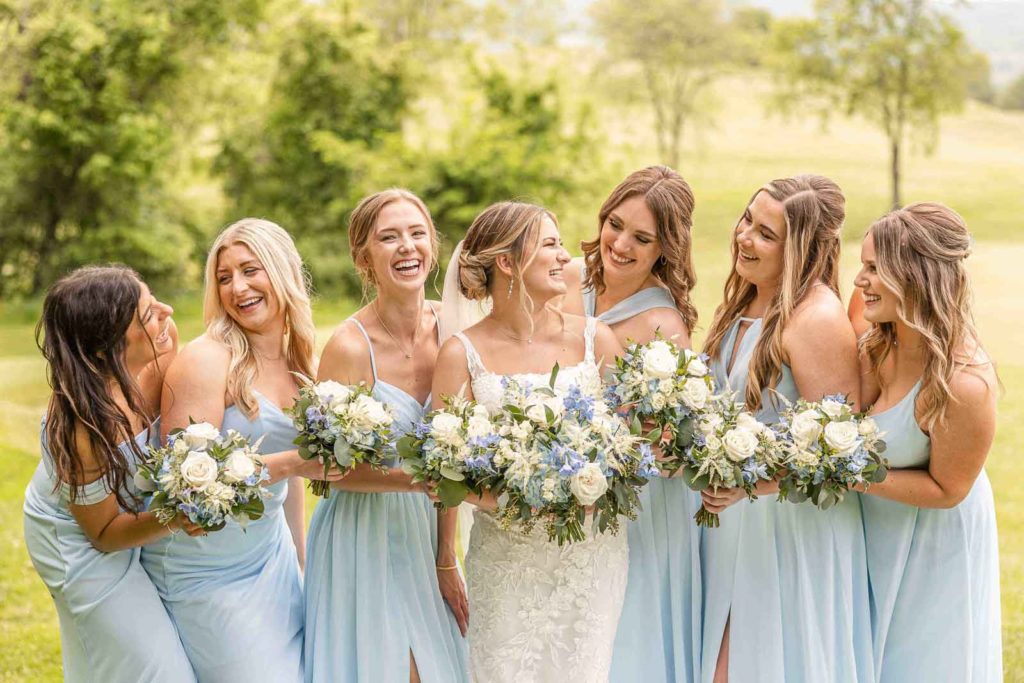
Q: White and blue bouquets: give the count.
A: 7